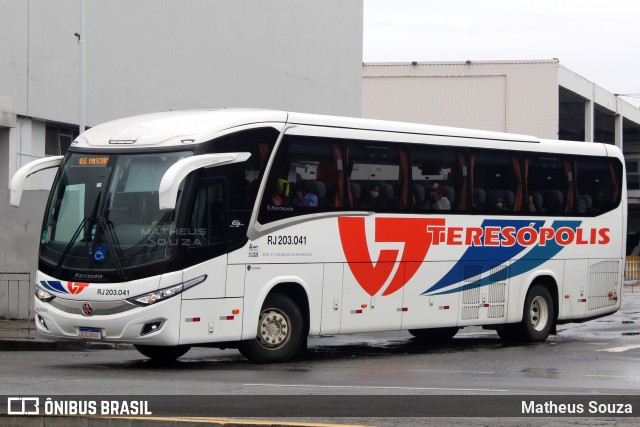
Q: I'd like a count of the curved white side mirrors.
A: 2